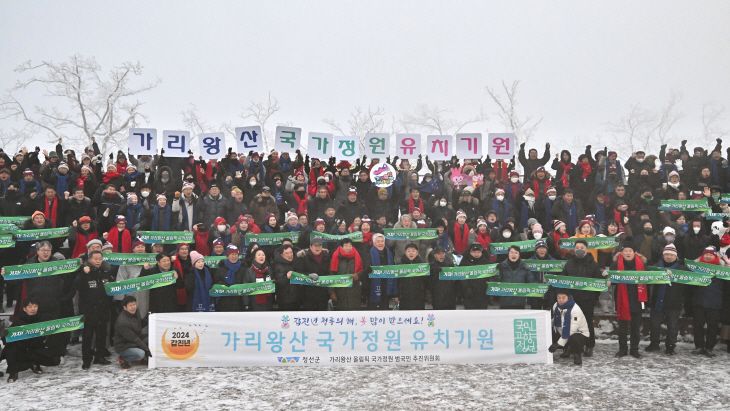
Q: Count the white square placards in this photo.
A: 12